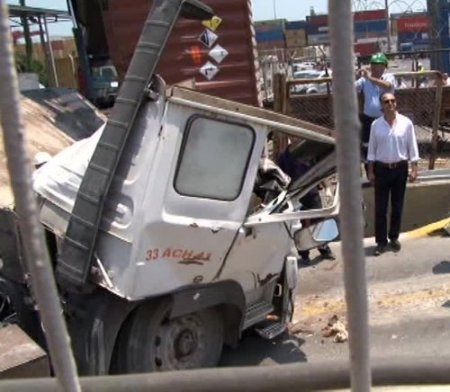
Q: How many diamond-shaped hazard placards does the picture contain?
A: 4